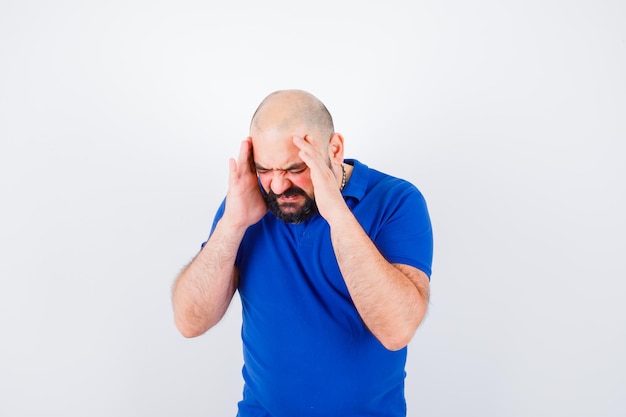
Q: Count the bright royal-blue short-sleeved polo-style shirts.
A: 1